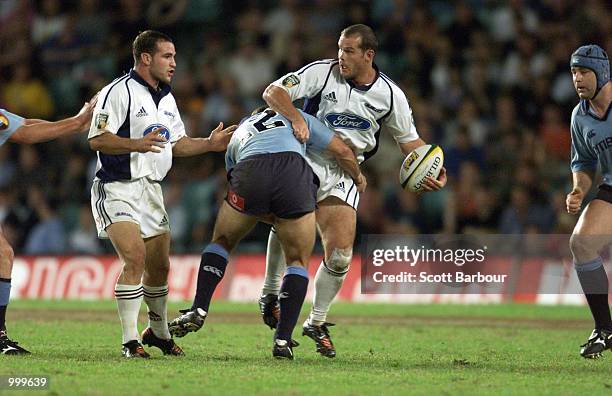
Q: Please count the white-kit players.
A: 2